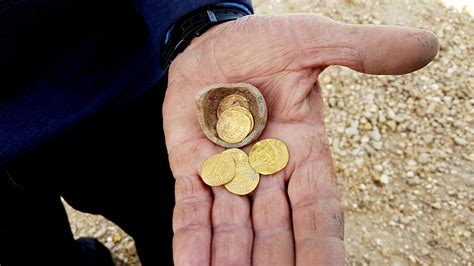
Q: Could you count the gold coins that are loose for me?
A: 4